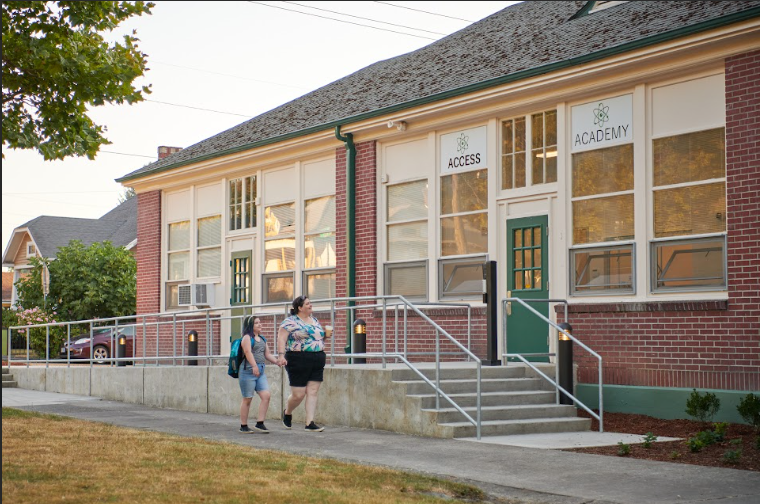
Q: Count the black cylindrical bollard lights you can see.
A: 4